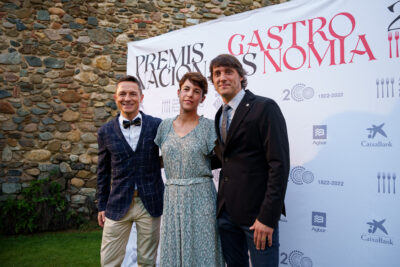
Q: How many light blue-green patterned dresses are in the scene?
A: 1